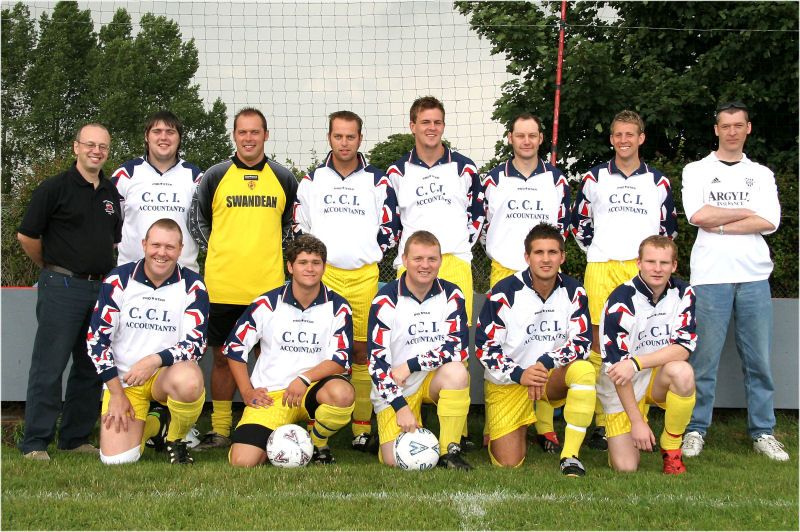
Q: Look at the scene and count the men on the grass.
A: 13